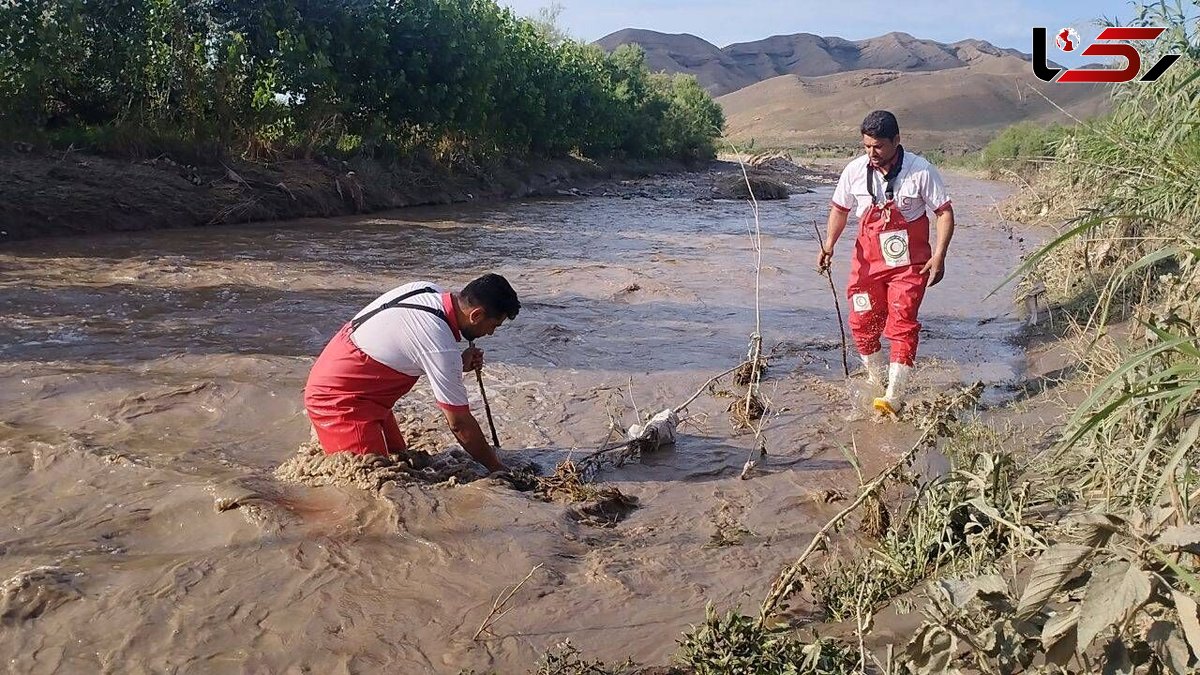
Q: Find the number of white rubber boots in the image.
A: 2